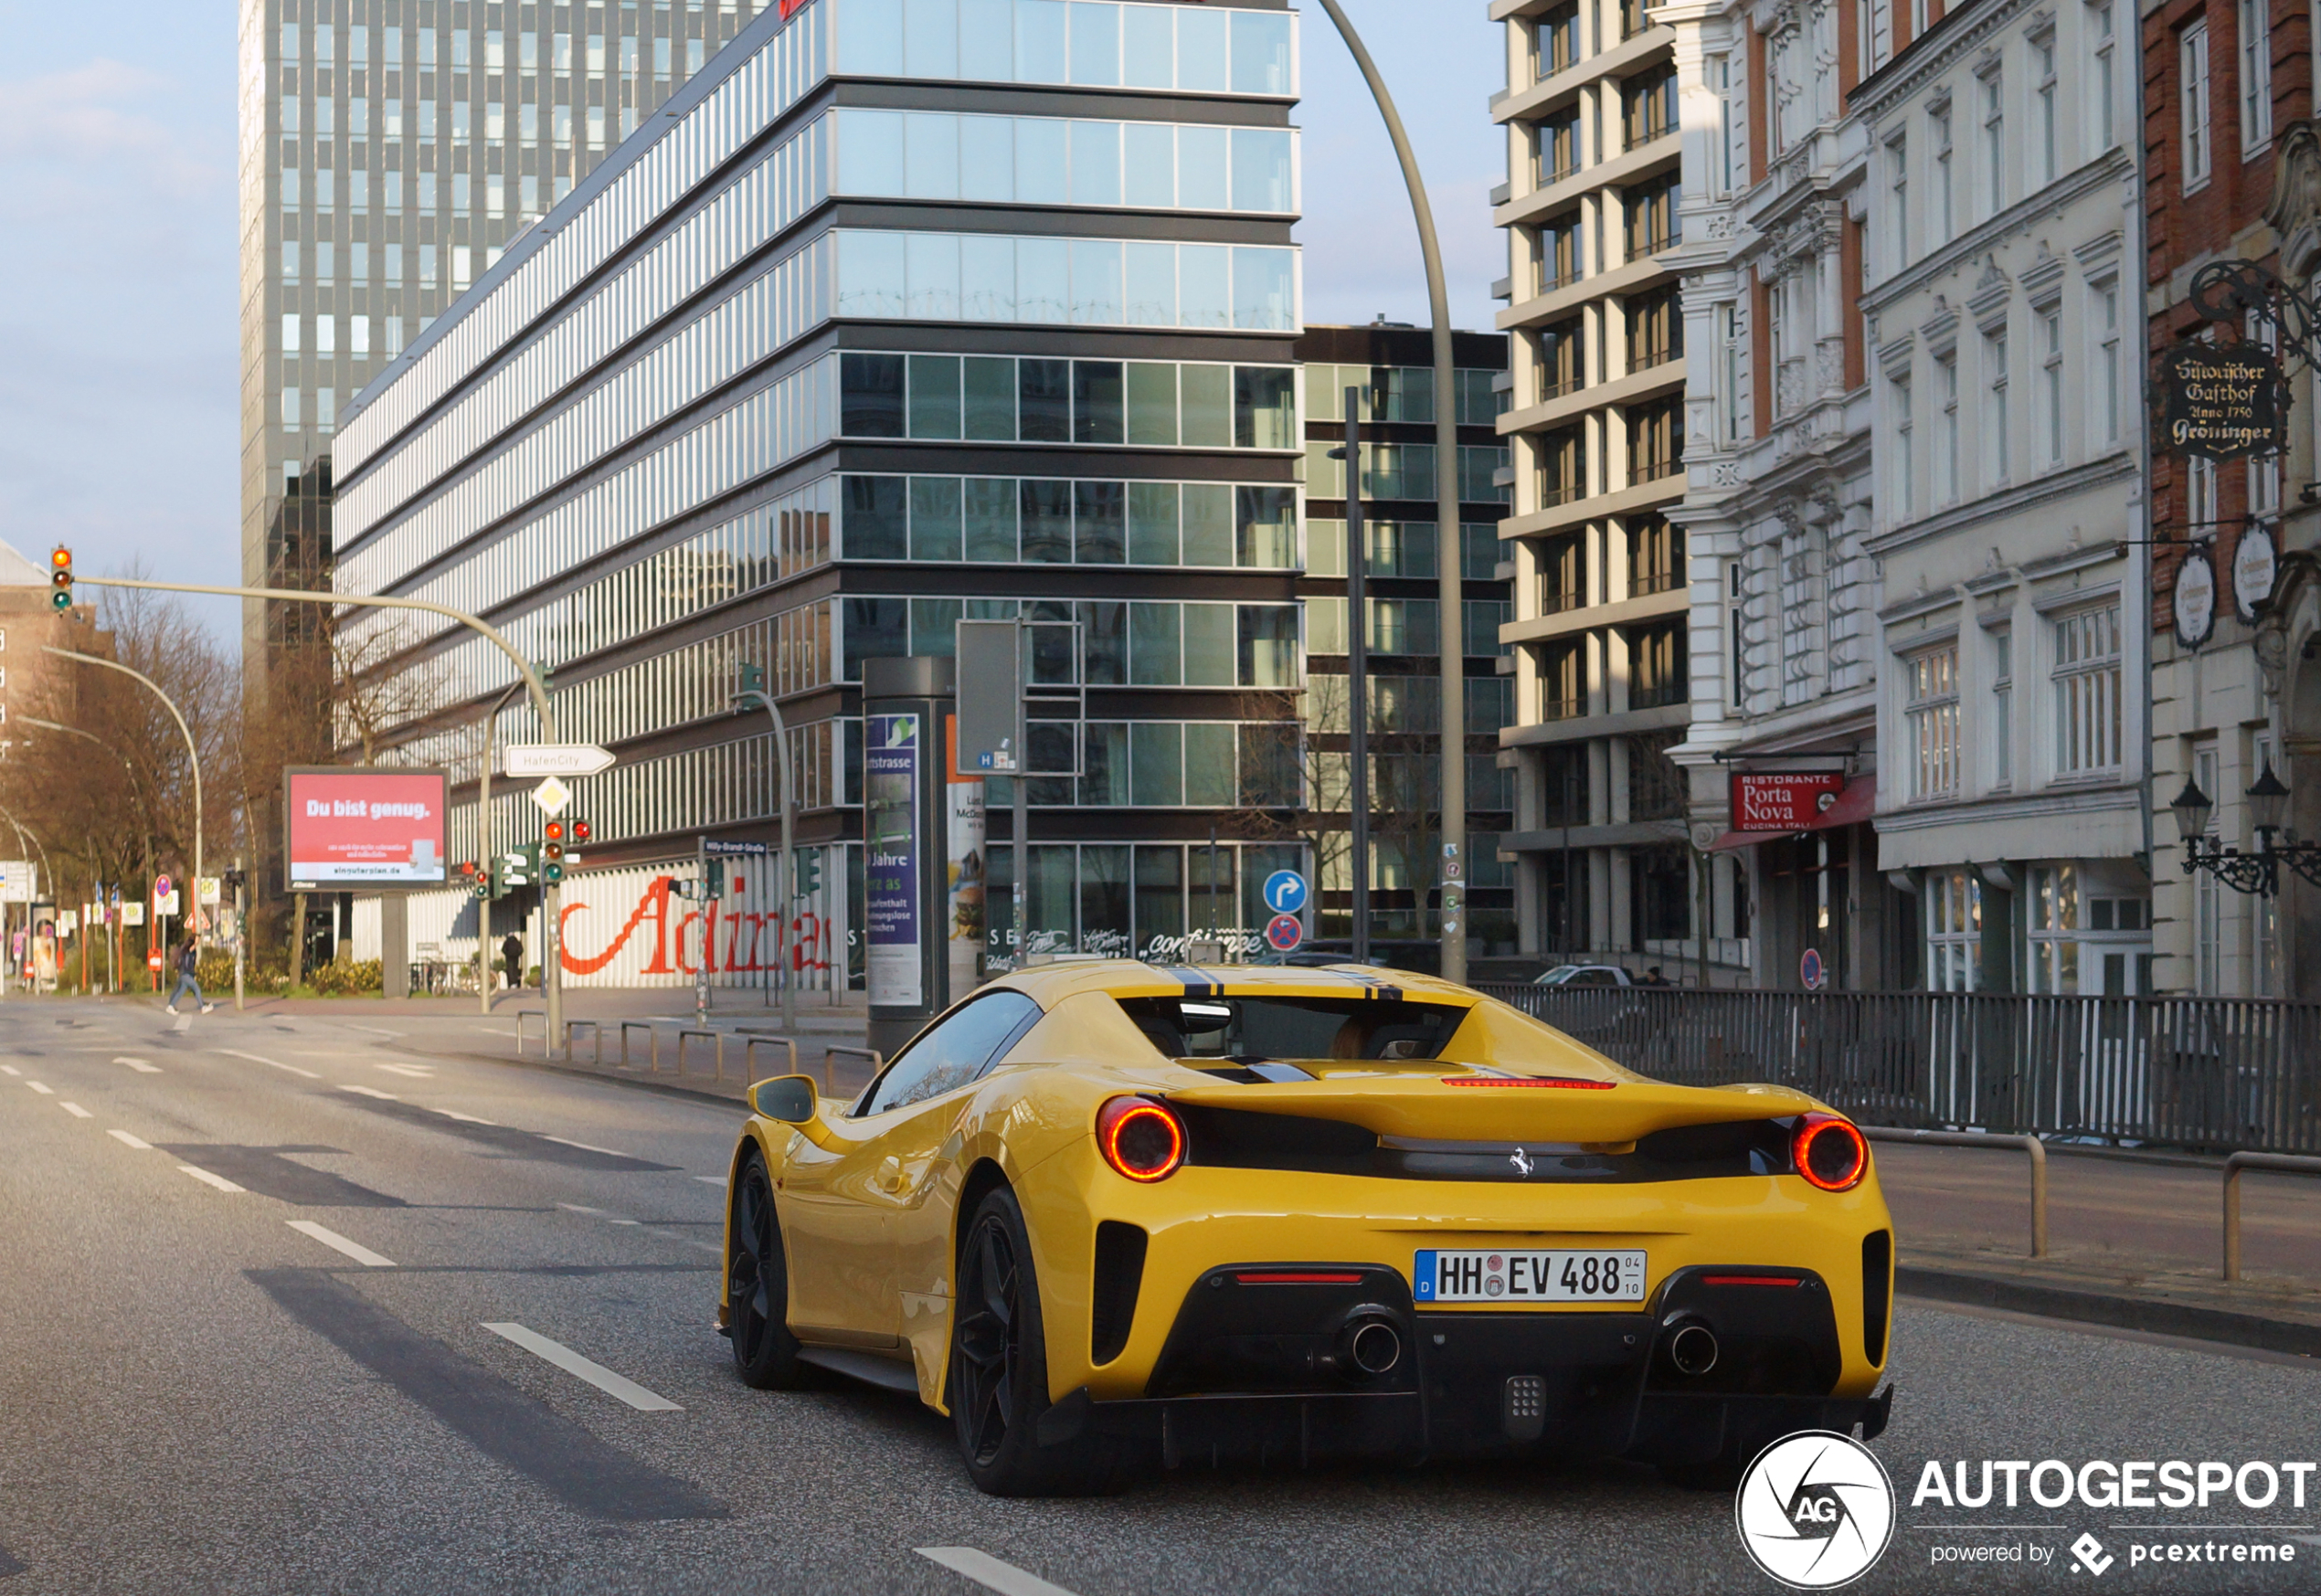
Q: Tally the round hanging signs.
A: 2